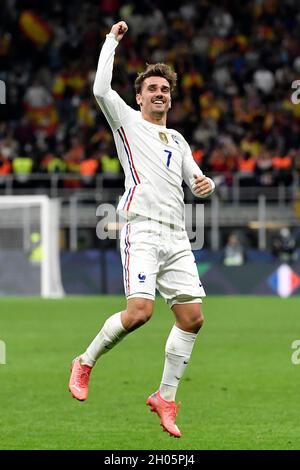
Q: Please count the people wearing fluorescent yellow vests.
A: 4